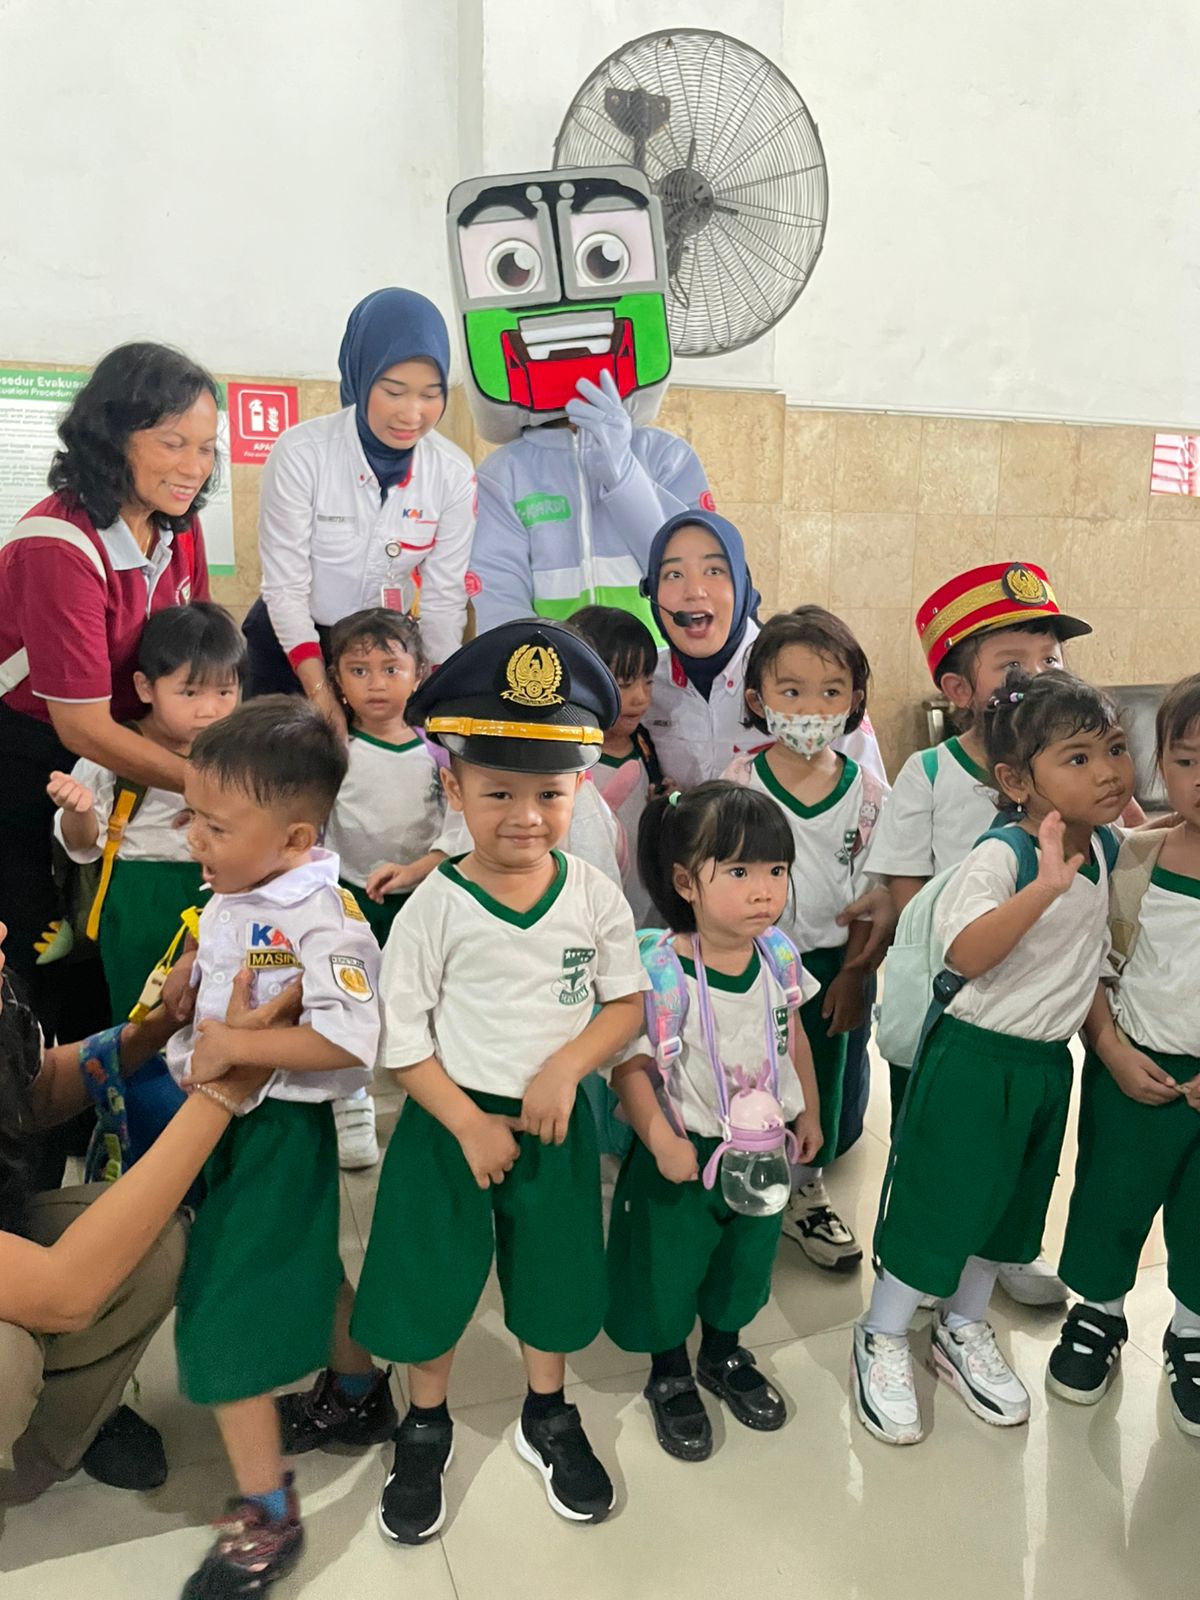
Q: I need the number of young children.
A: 10